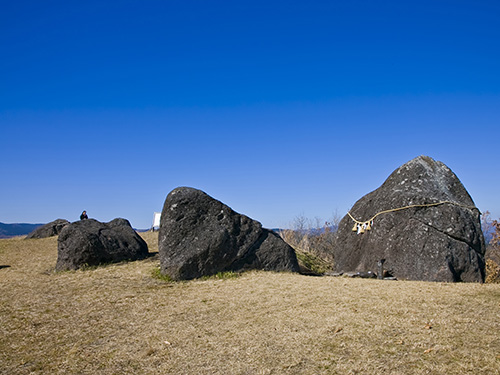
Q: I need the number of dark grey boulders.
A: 4